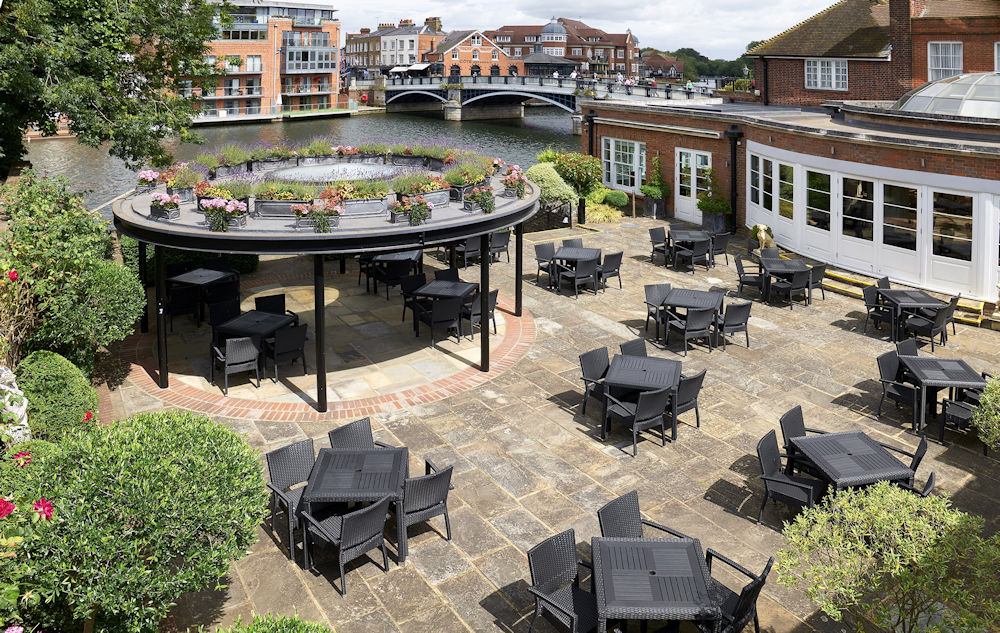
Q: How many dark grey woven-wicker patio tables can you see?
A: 14